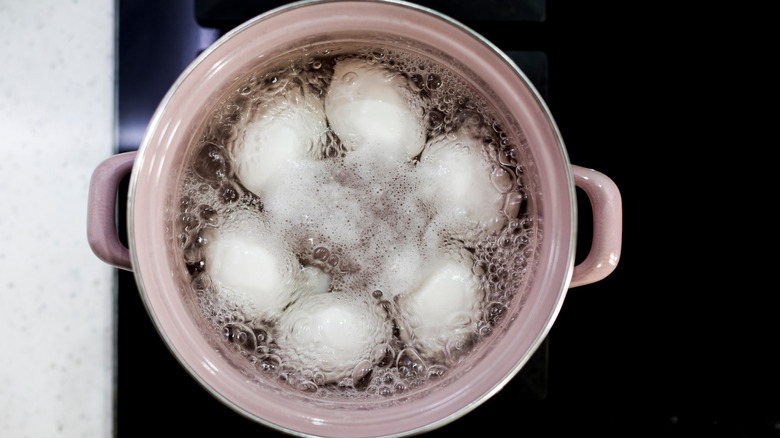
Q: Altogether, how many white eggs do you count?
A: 6